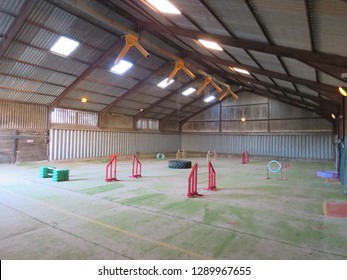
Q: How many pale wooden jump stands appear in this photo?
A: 2